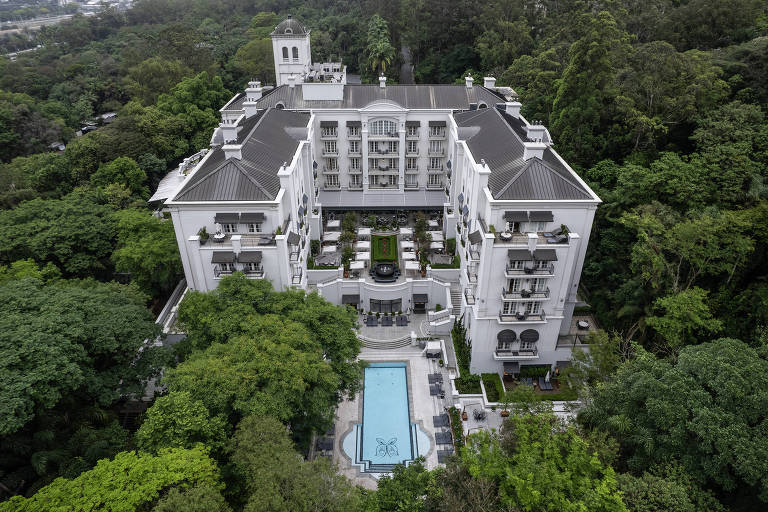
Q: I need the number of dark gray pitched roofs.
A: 3